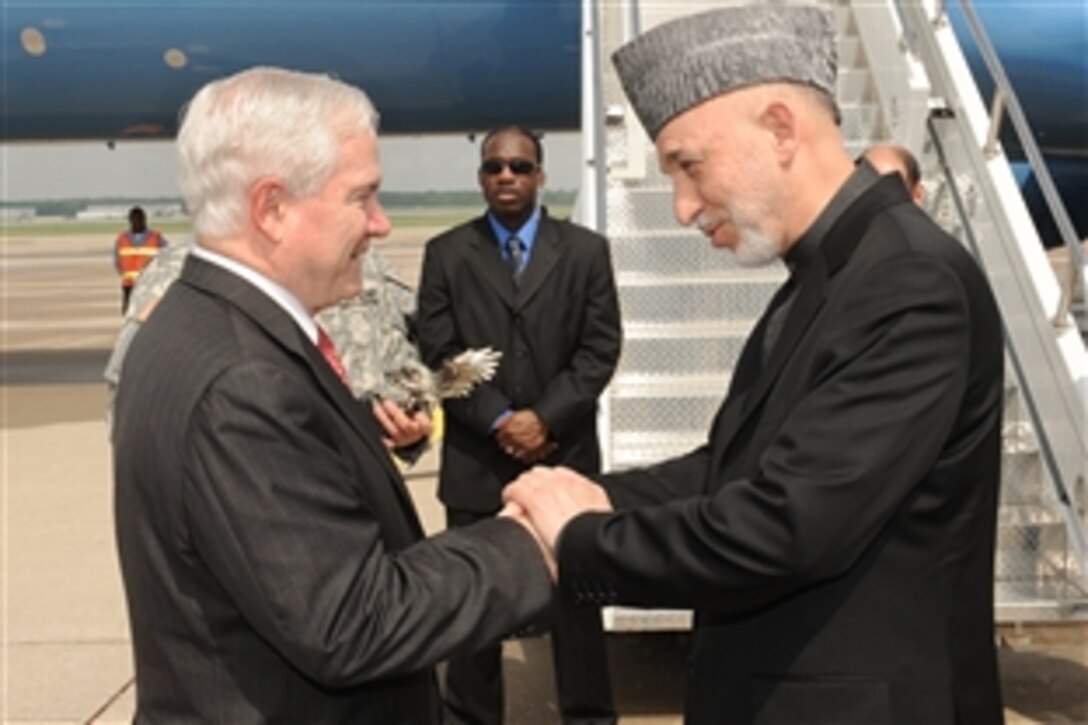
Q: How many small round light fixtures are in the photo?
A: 2